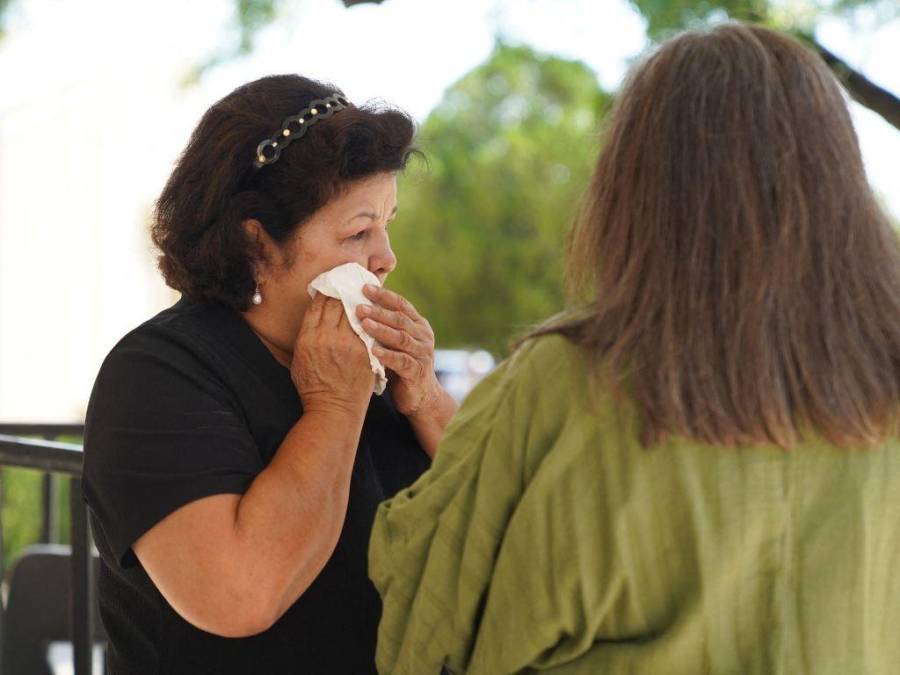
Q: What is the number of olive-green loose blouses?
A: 1